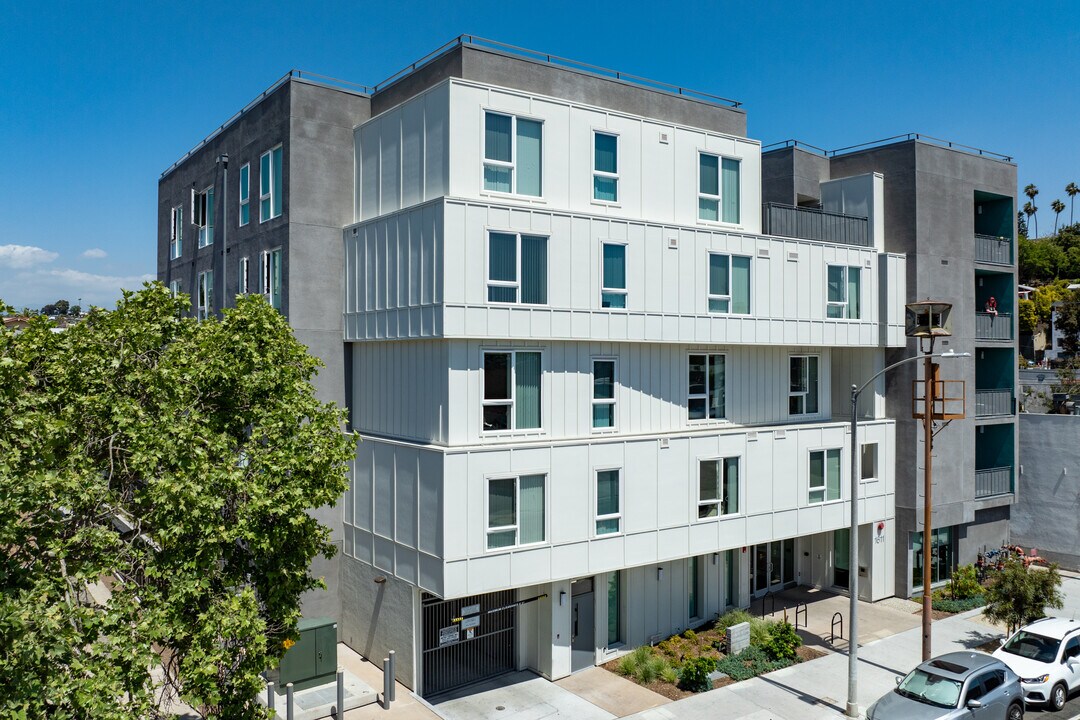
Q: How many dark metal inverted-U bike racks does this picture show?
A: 3